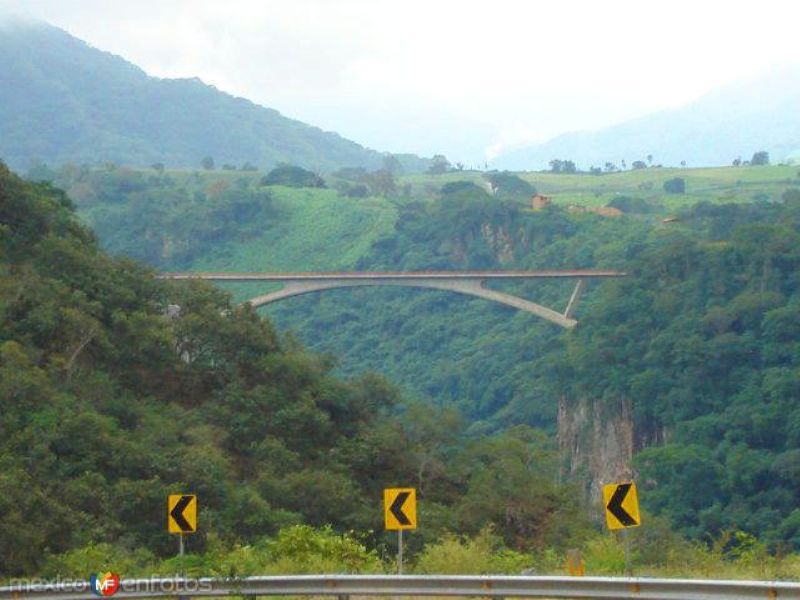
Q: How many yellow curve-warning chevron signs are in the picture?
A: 3